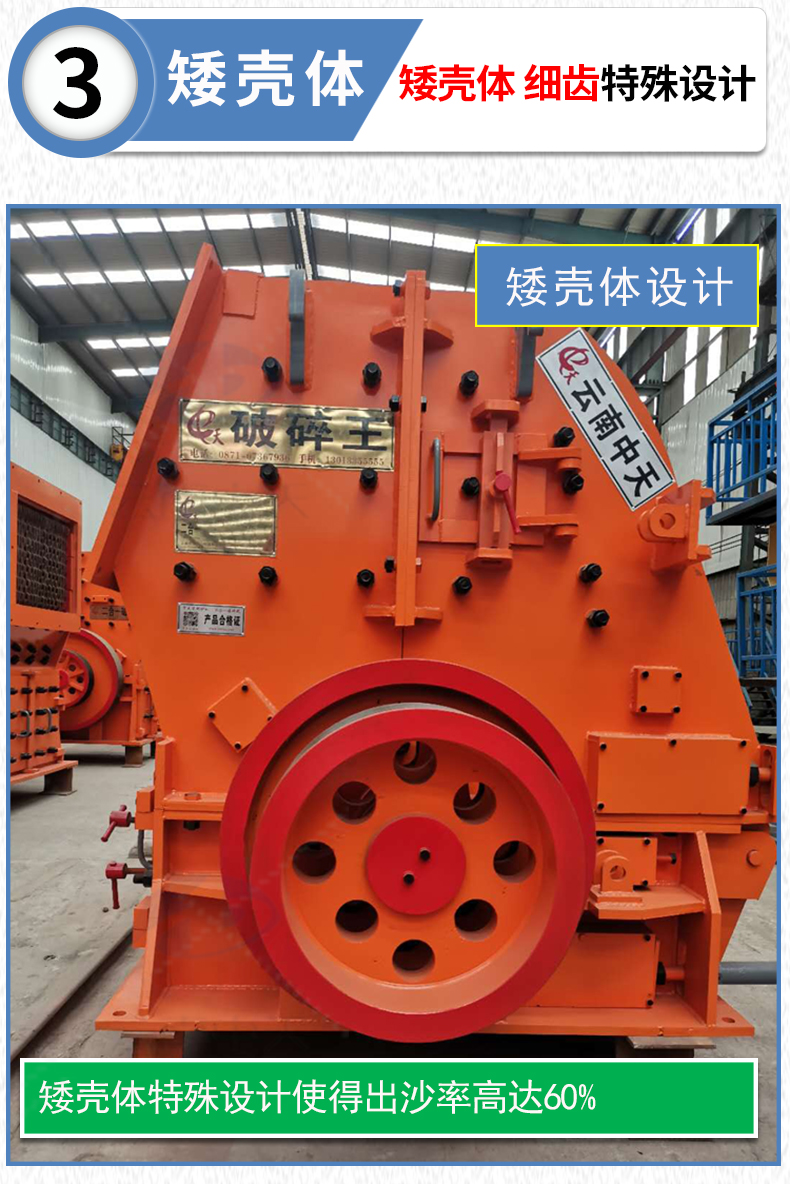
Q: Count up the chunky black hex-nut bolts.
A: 15